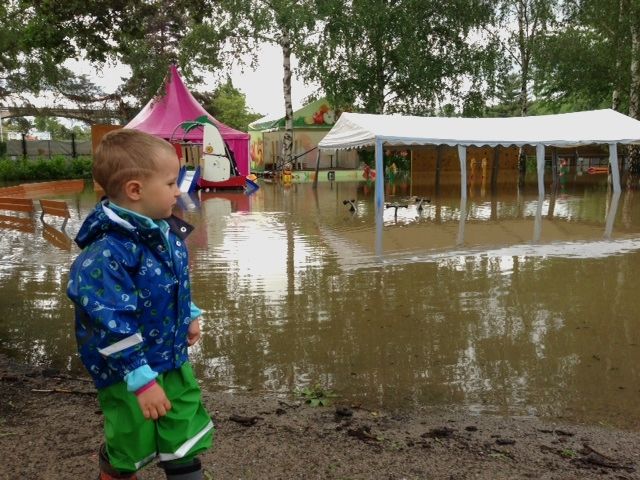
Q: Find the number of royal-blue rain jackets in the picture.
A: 1